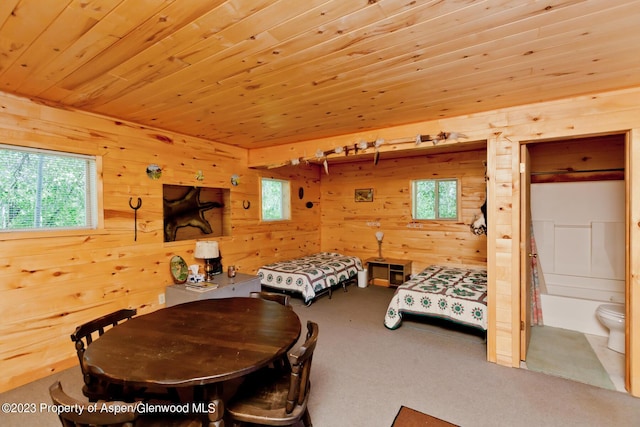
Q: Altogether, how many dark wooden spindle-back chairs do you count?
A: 4